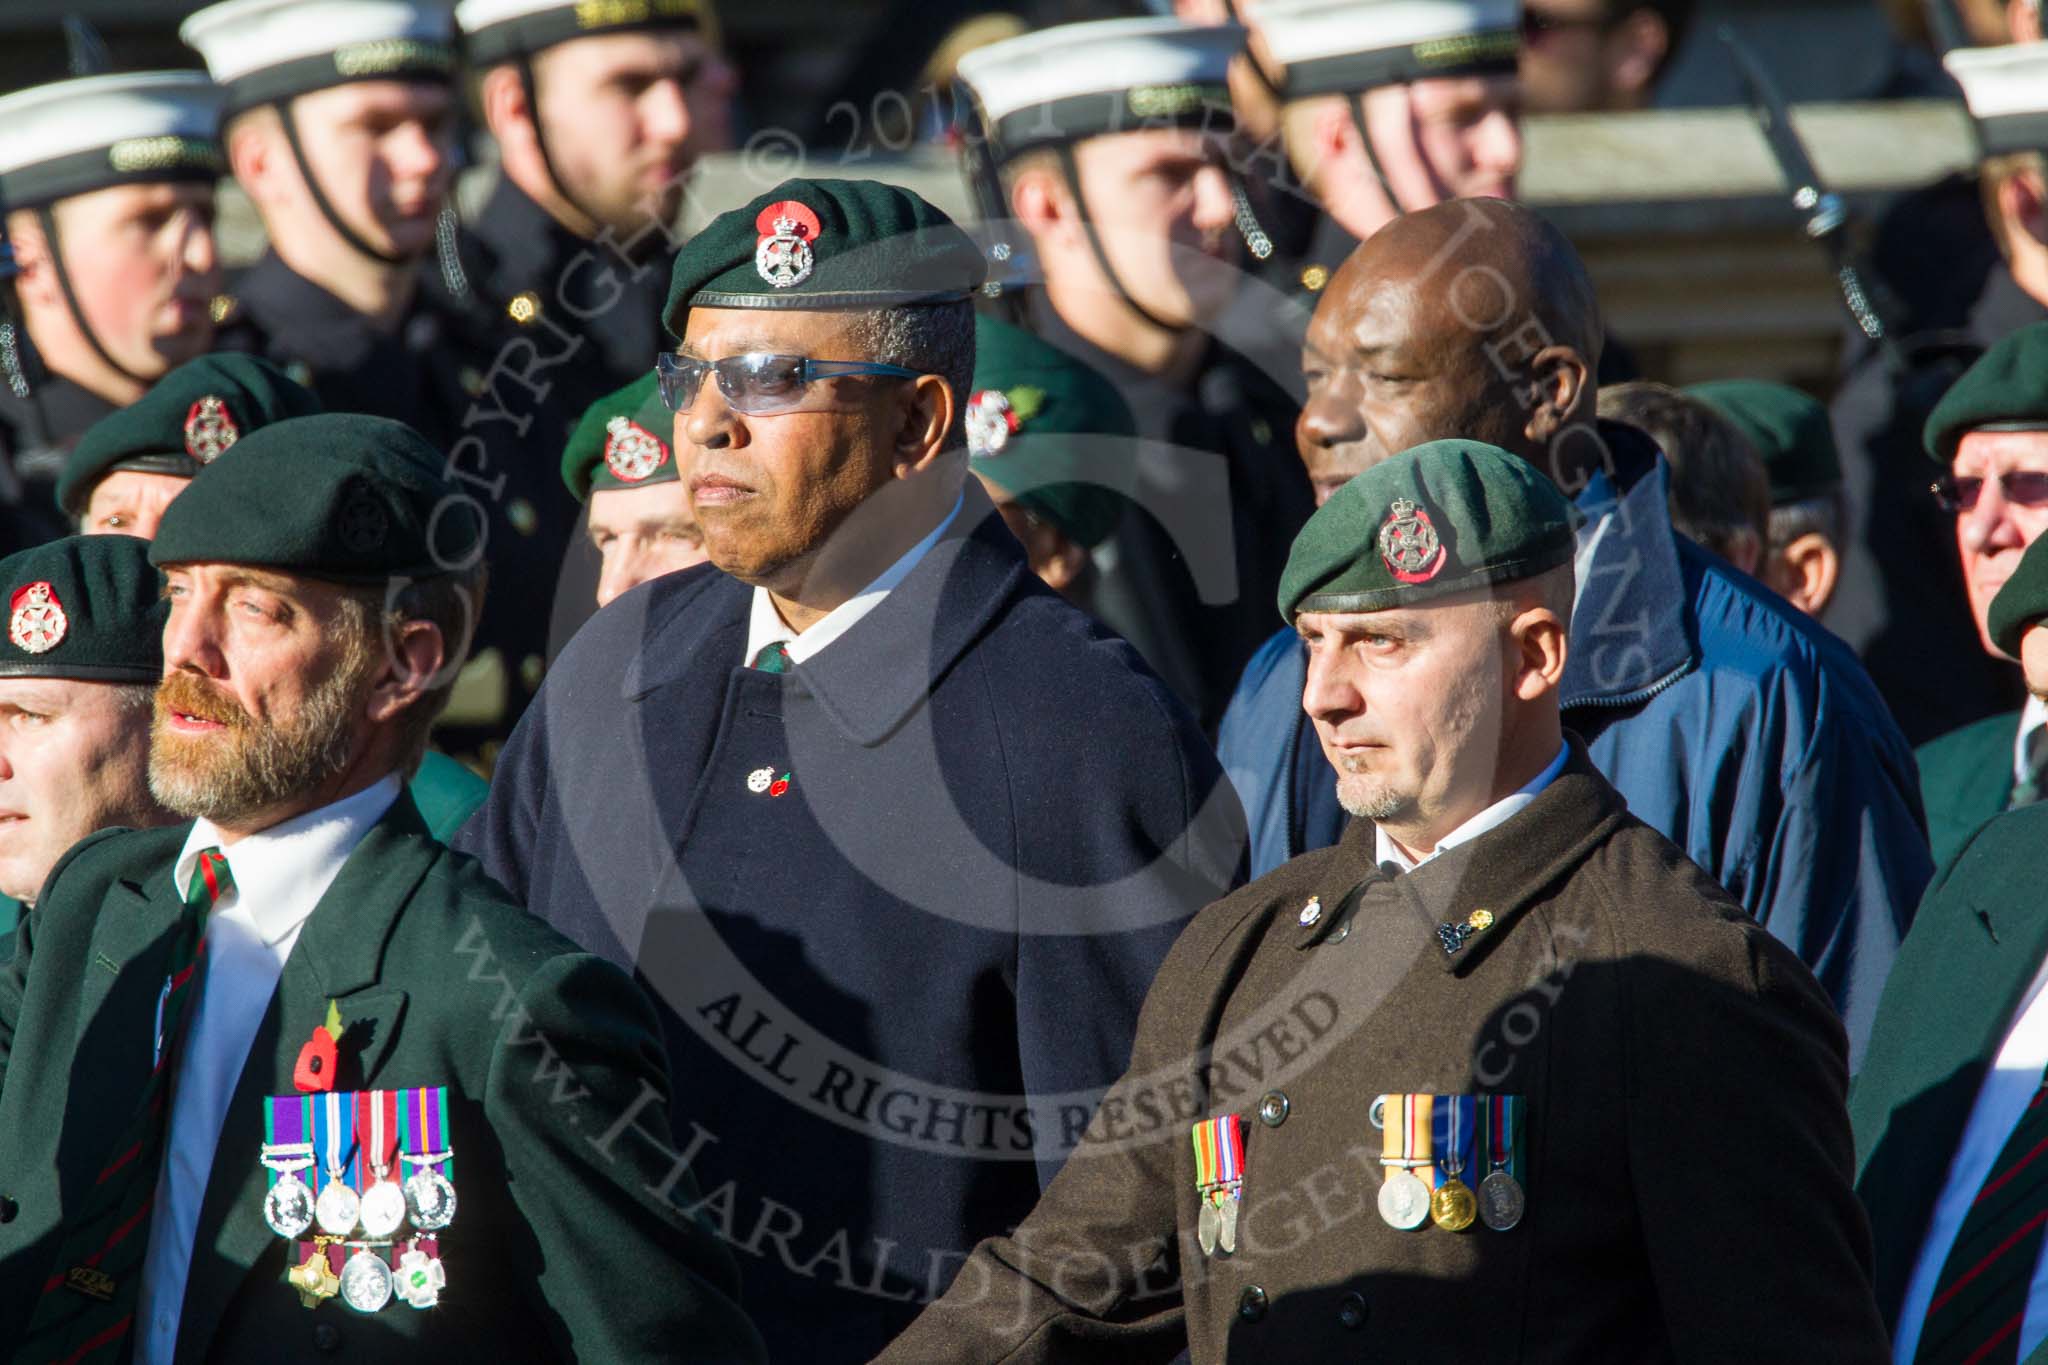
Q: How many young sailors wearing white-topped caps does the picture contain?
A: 6